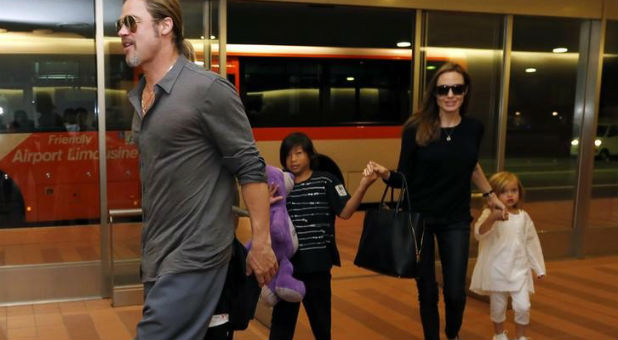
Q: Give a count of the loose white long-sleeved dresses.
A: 1